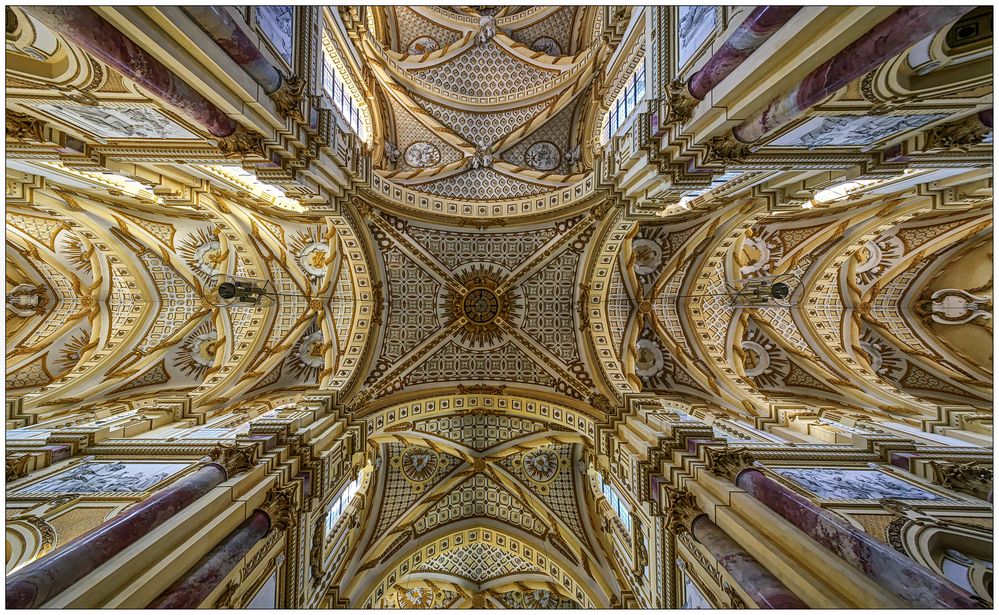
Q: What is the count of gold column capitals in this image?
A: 12